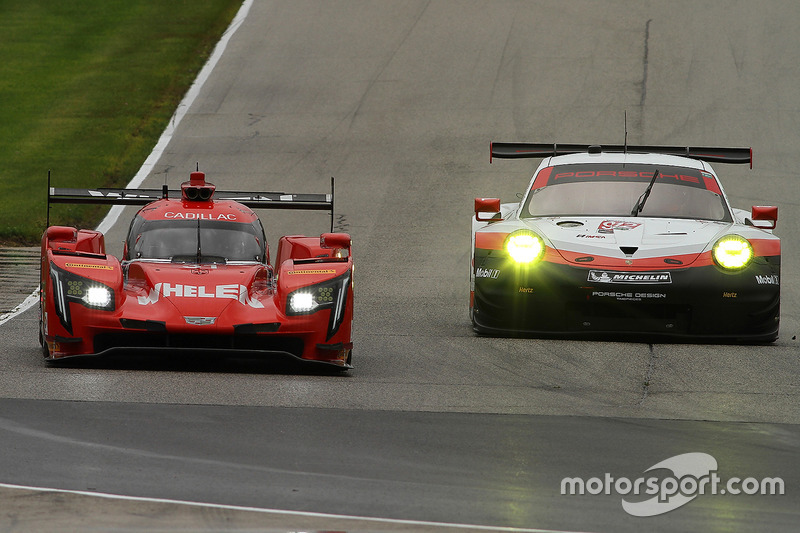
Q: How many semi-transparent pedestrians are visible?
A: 0